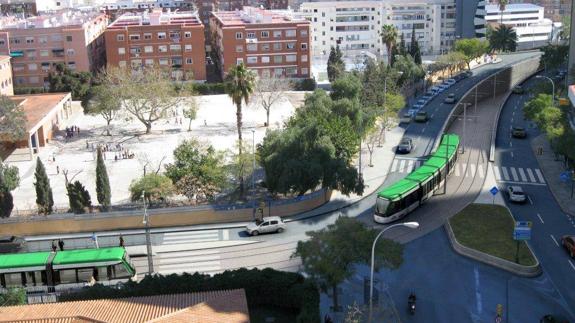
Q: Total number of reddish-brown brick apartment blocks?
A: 3